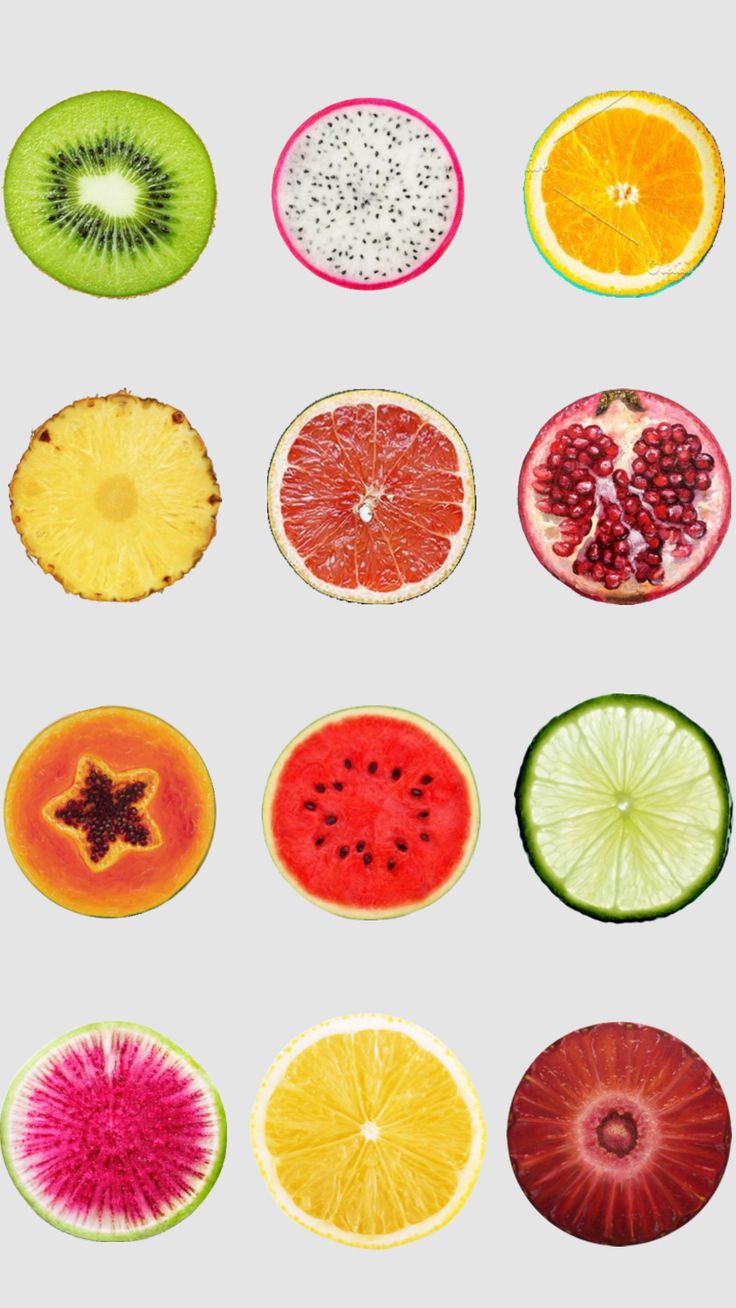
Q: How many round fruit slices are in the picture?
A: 12